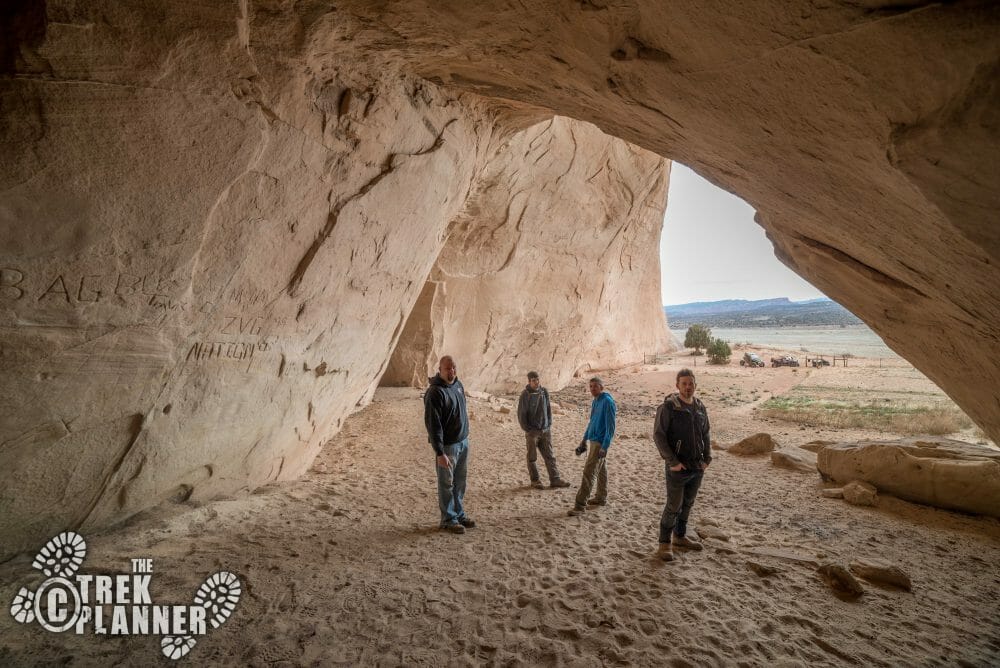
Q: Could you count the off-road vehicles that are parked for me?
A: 3